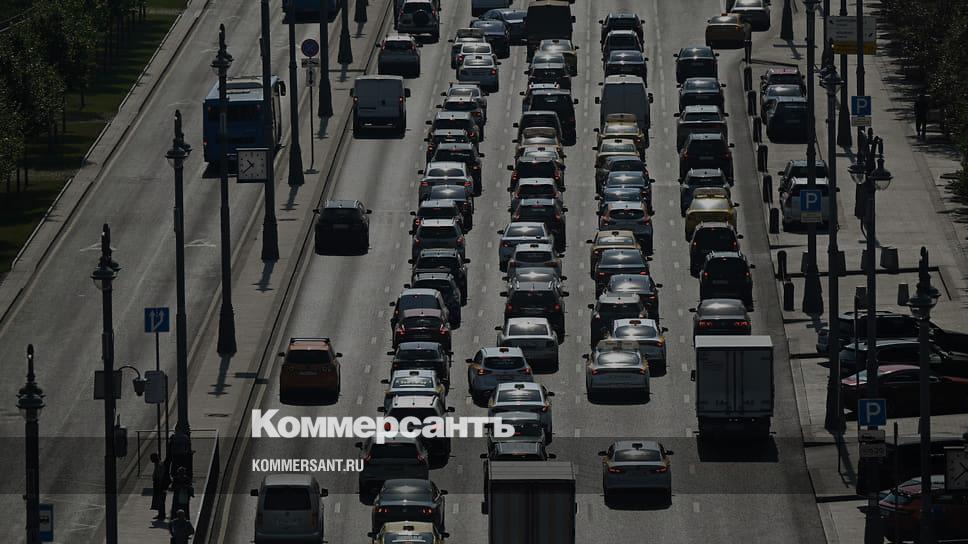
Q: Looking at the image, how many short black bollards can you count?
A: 9